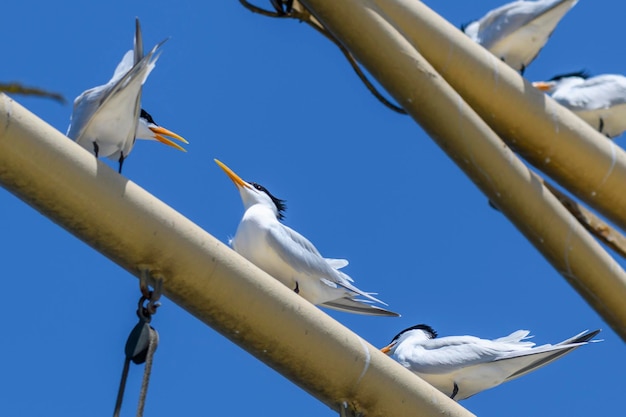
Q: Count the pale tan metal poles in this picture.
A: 3